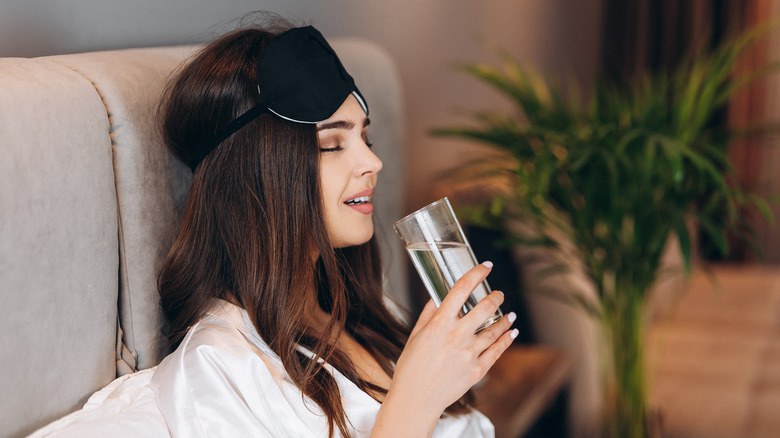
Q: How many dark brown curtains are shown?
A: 1